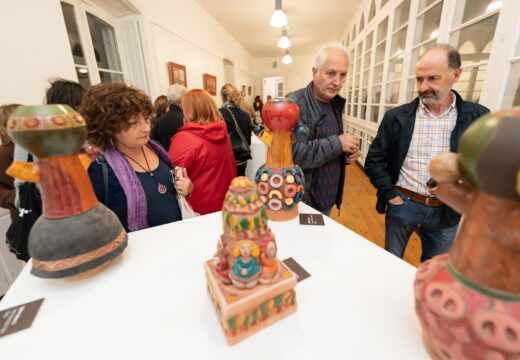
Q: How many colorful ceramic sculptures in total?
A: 4